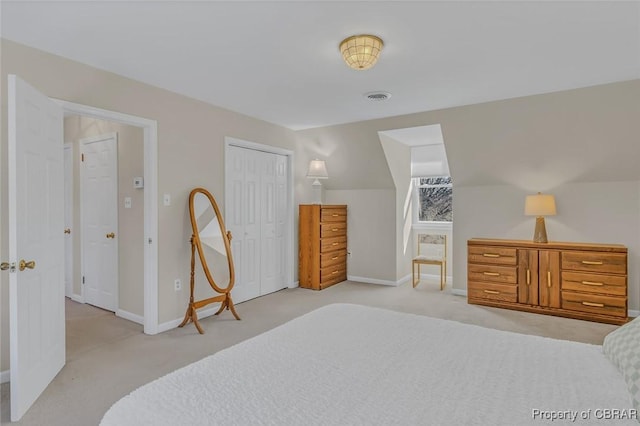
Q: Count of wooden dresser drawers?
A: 11